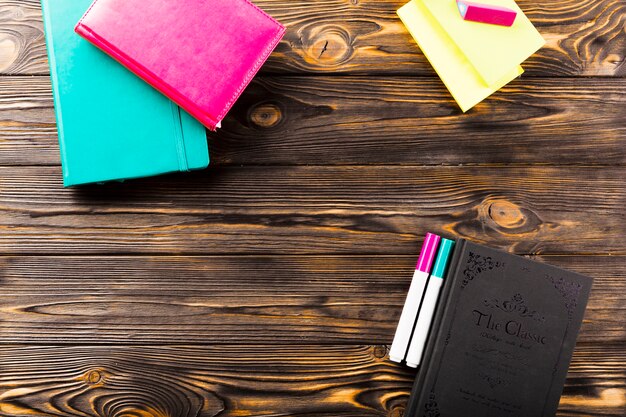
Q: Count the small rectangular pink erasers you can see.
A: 1